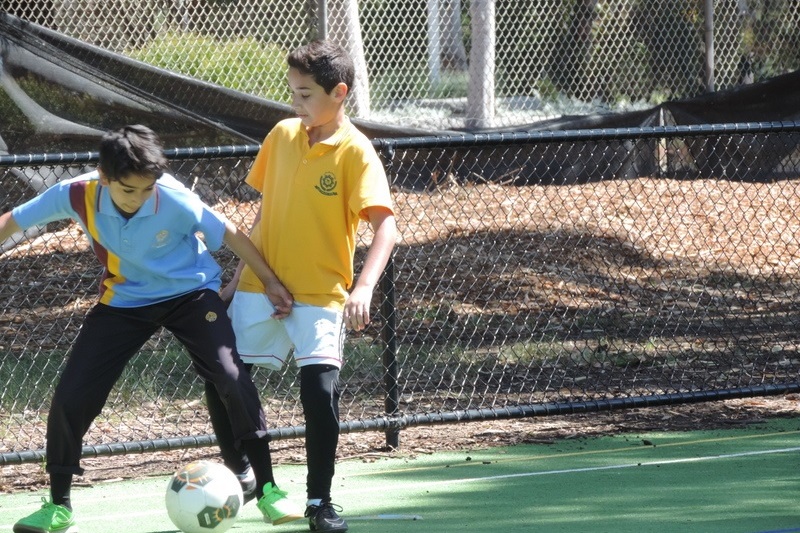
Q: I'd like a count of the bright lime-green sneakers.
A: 2